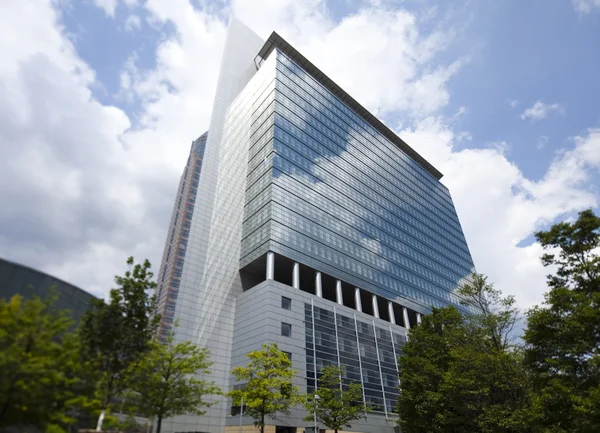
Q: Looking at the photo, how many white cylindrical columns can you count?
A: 9